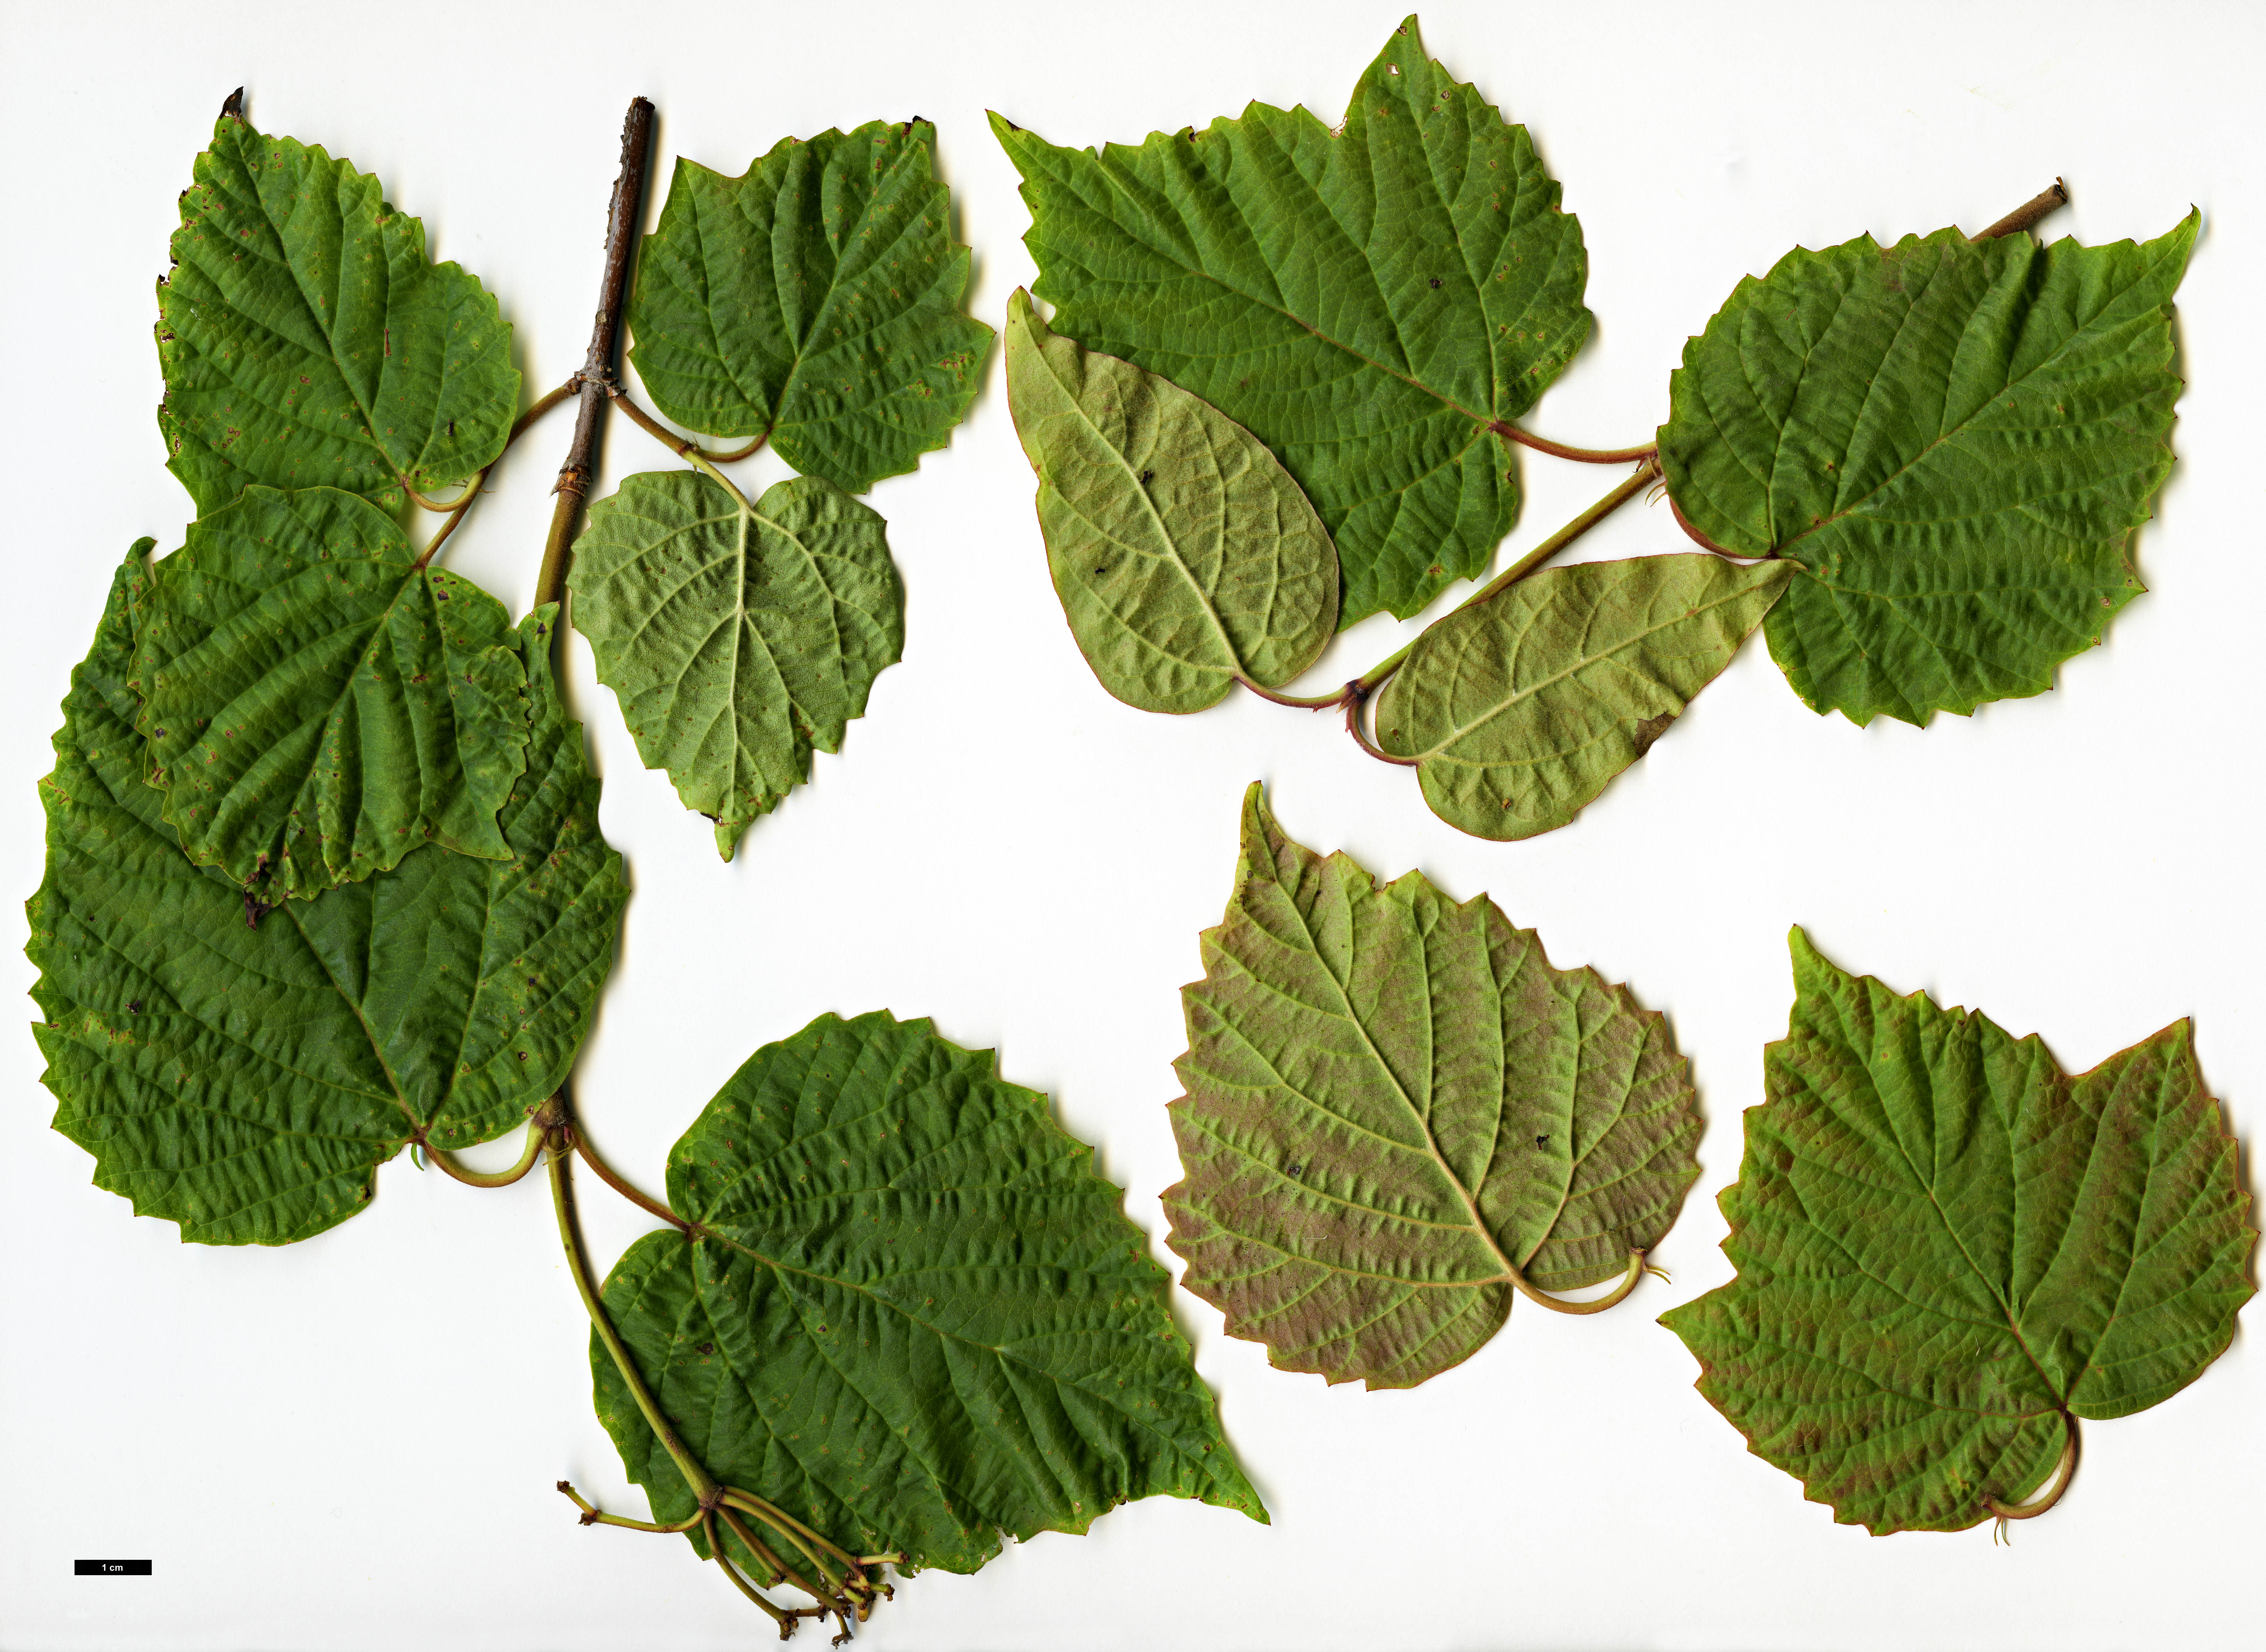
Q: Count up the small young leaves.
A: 2